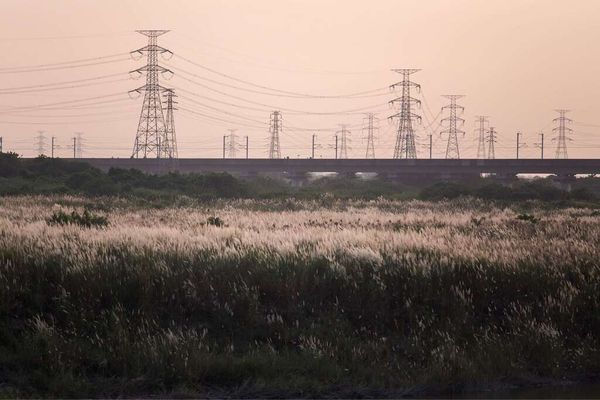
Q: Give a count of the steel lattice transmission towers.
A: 13